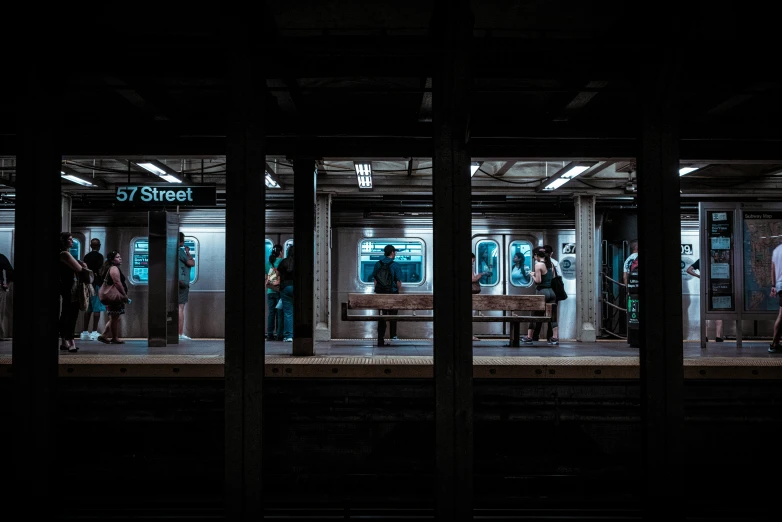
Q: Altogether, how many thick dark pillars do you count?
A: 4